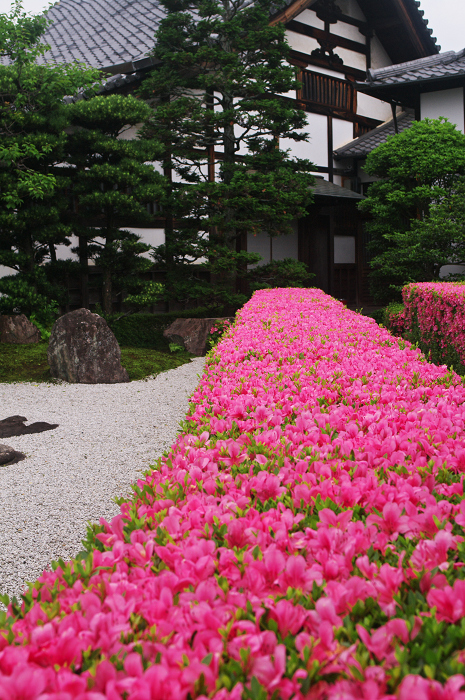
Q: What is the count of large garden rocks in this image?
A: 3